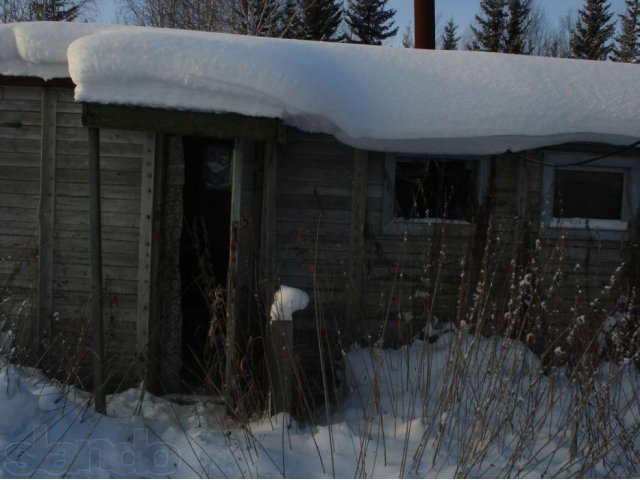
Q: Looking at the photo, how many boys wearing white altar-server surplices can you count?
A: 0